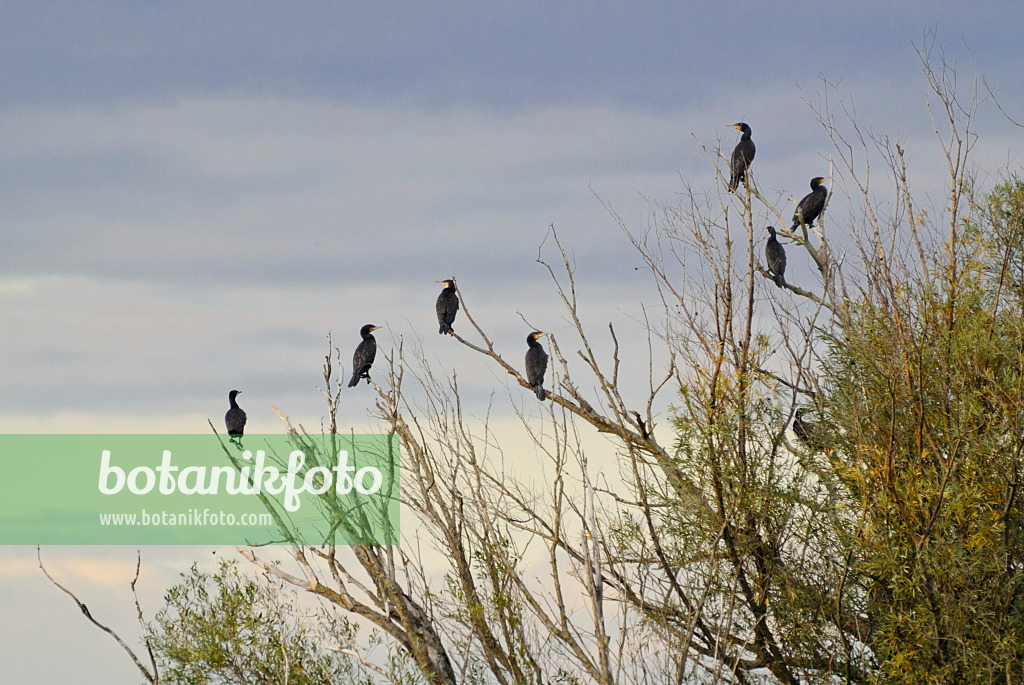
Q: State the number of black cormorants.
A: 8